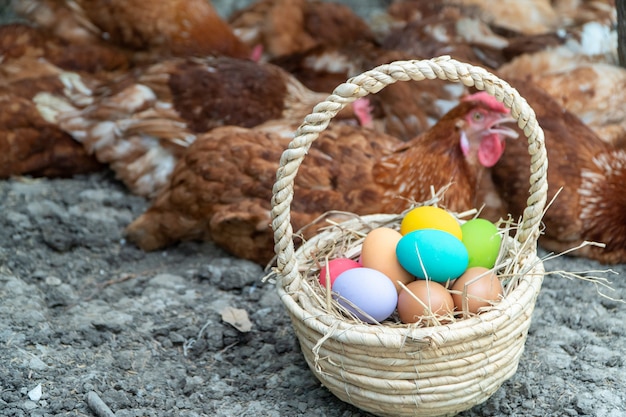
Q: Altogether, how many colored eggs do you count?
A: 5